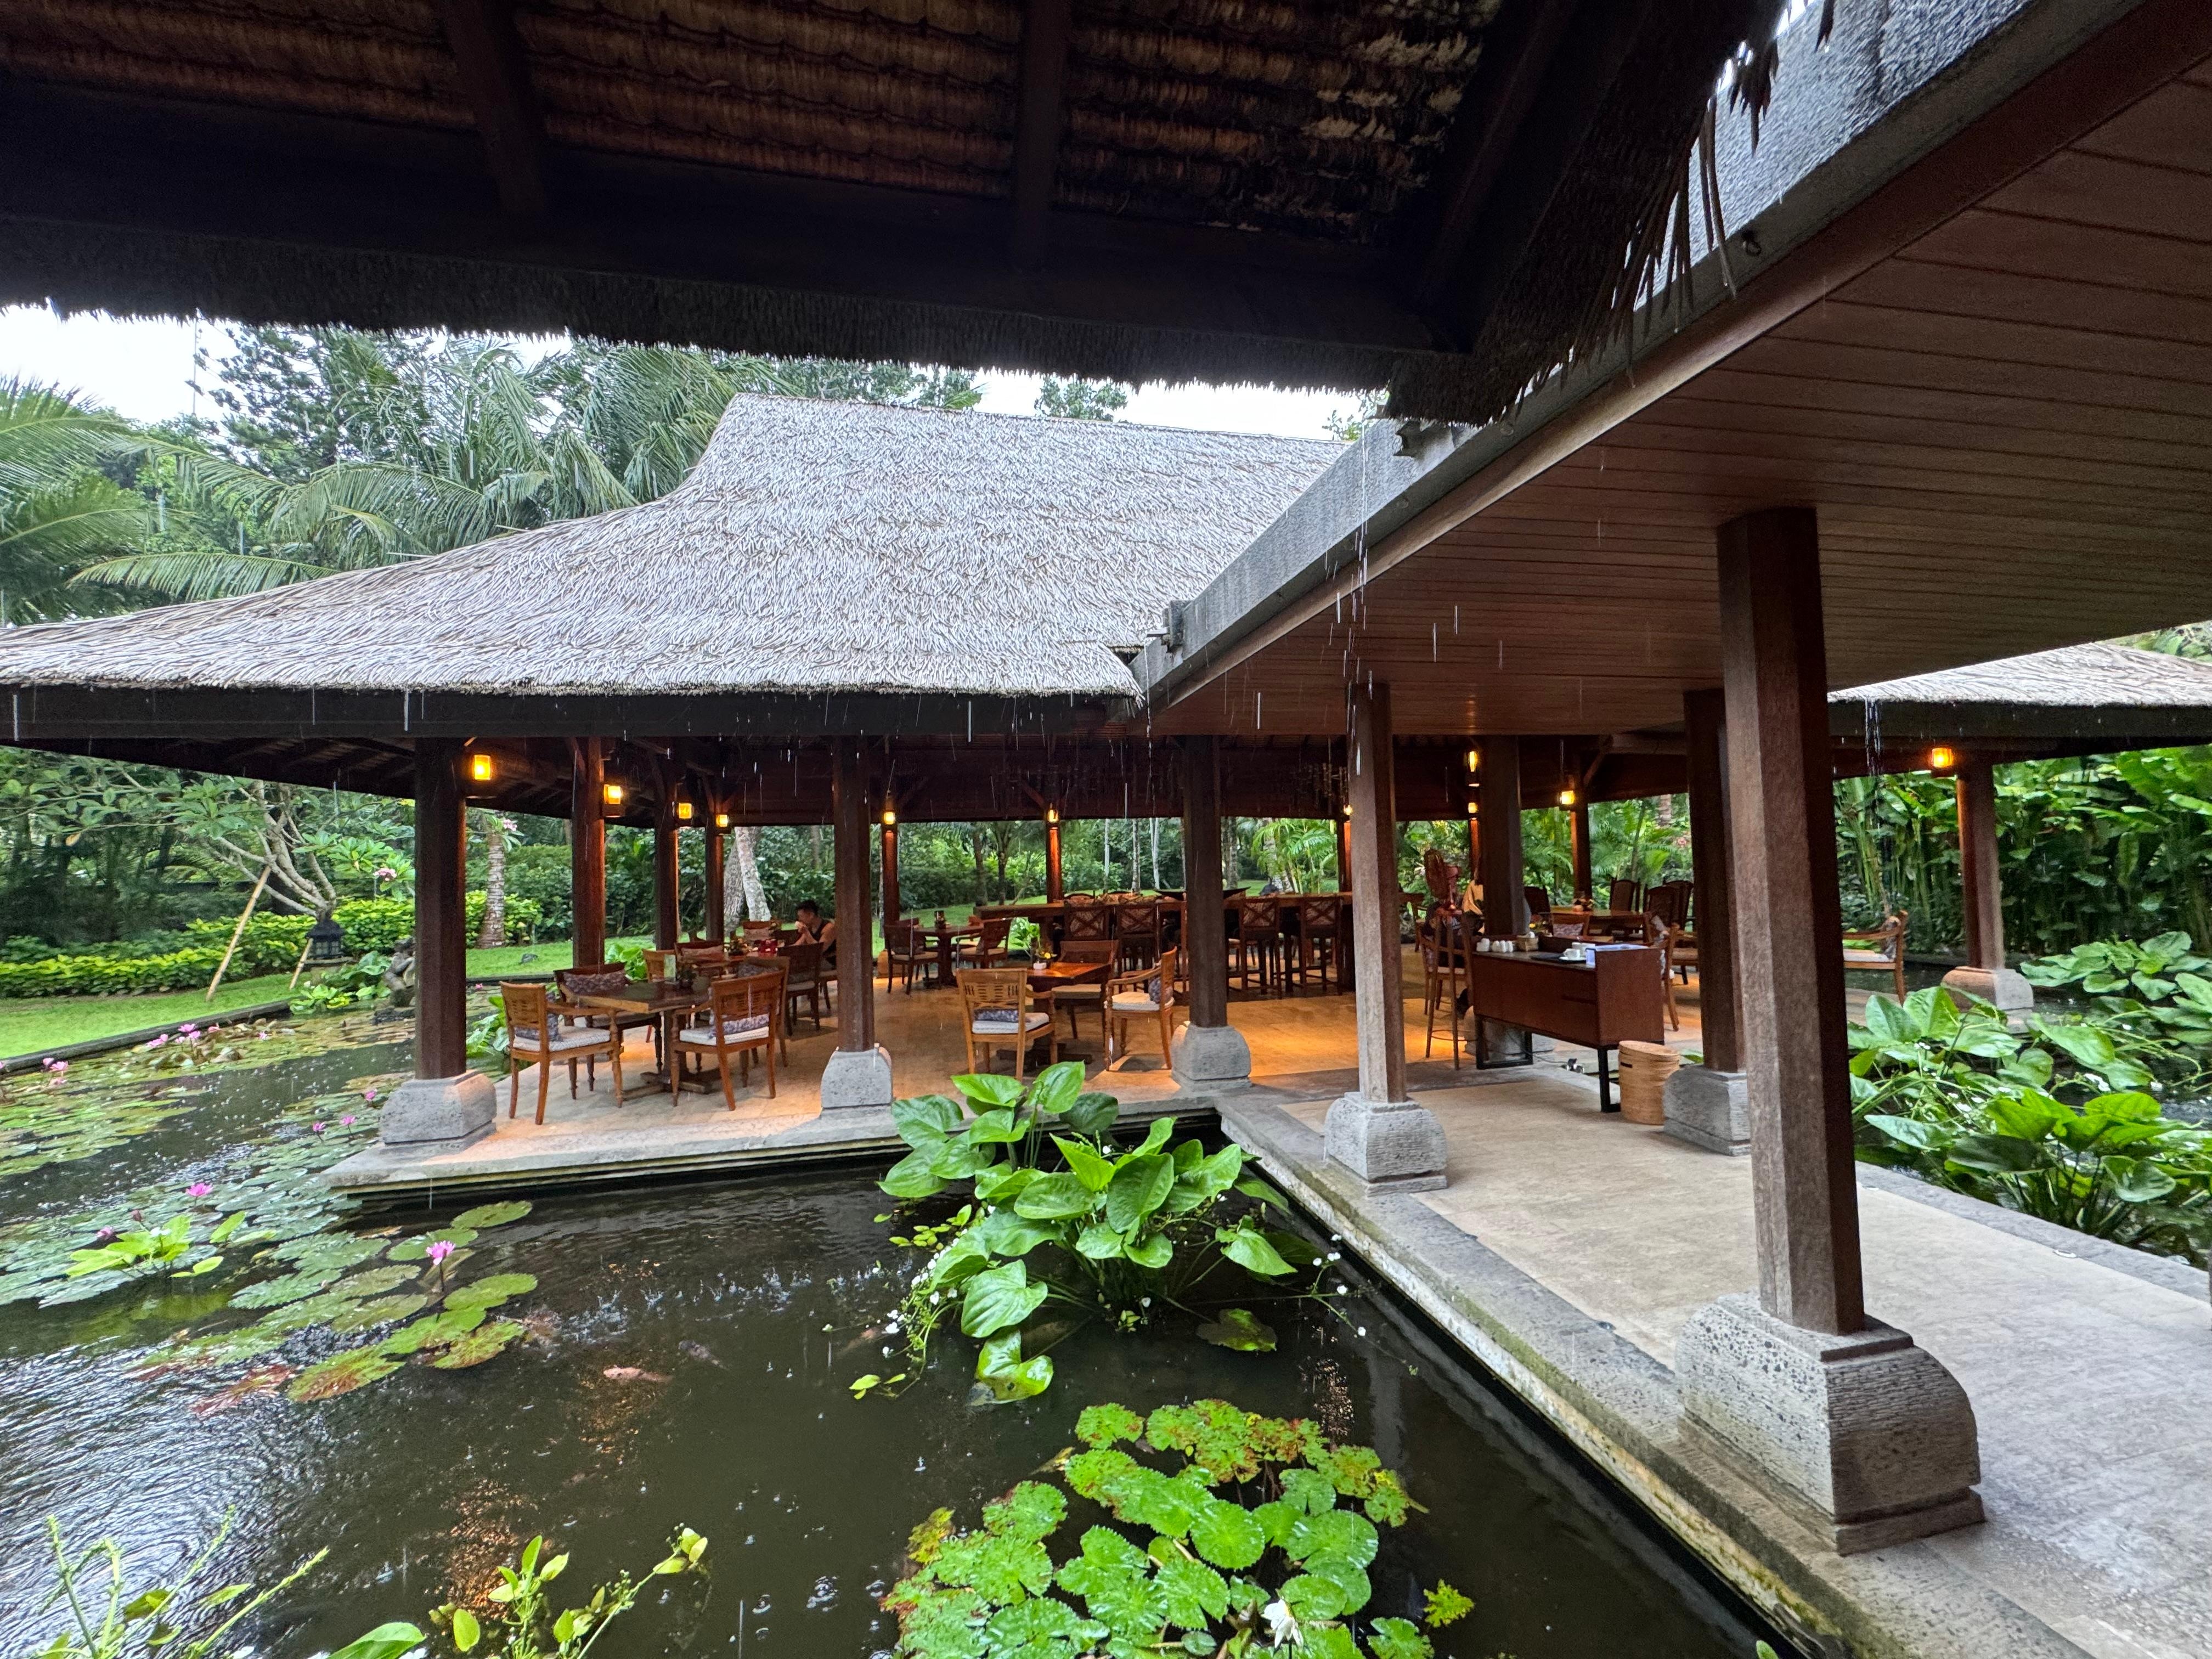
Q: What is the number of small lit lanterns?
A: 11